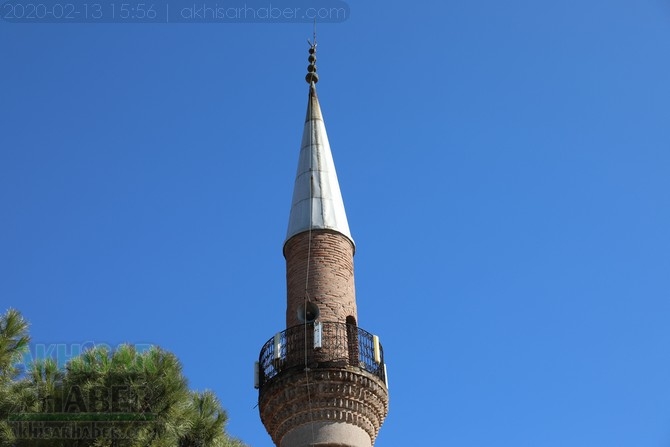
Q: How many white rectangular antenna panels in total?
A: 5